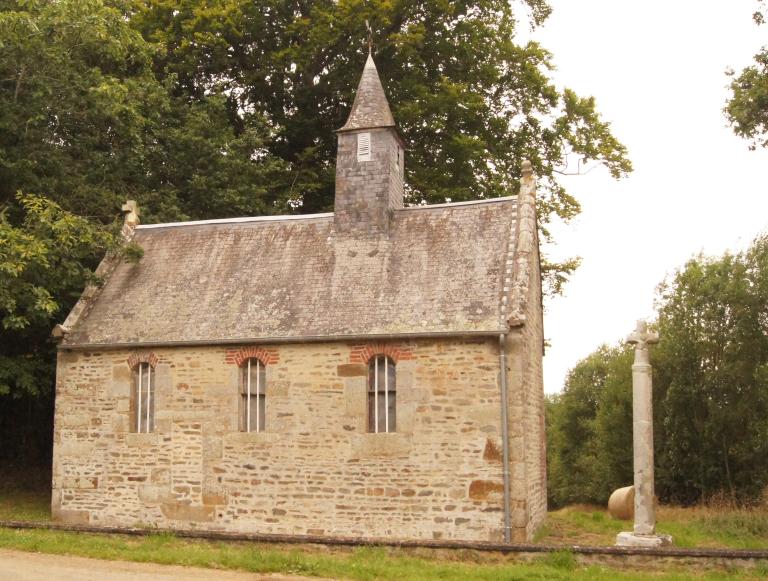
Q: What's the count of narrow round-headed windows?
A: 3